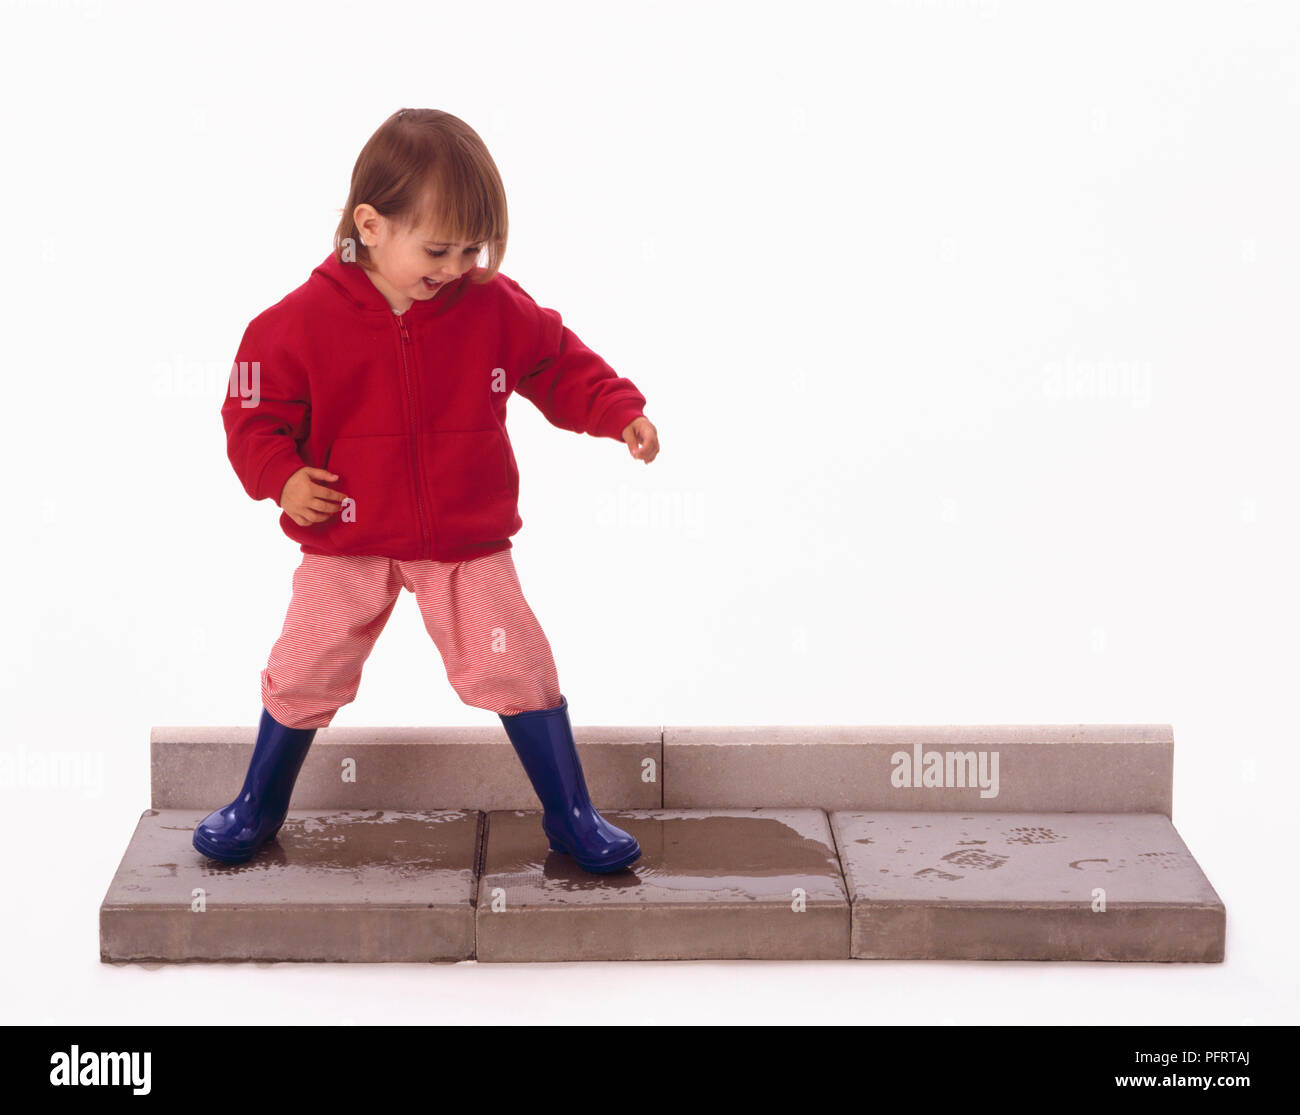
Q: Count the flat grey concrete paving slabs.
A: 3